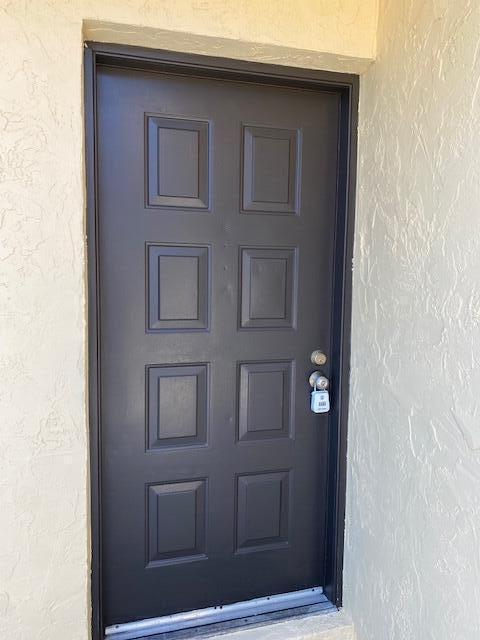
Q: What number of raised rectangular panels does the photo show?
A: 8